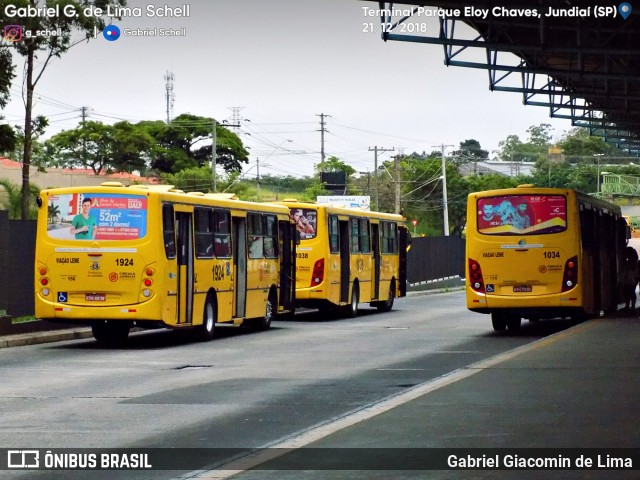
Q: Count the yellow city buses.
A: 3